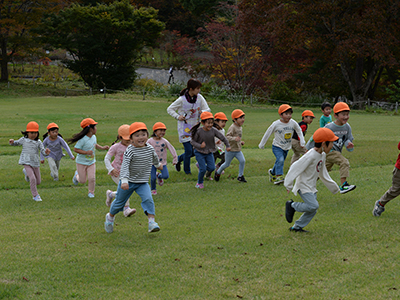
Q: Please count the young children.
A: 15